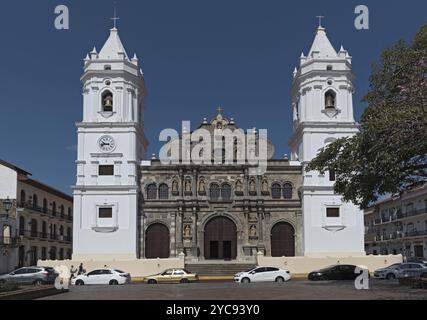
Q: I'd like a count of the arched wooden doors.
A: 3